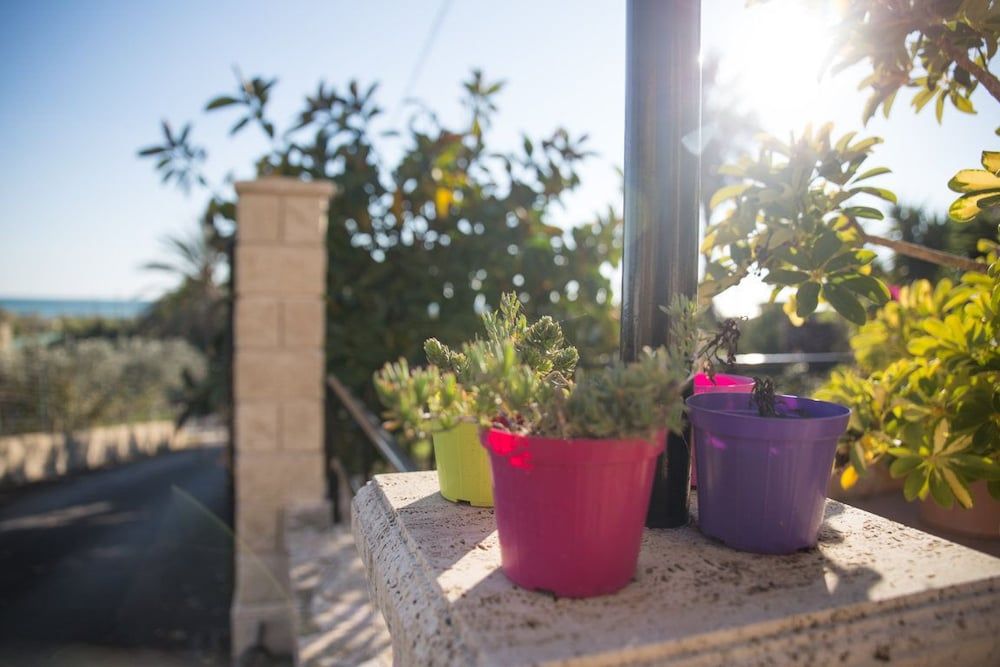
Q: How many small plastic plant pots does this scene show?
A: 4